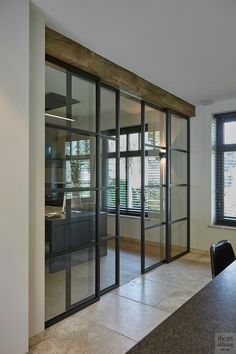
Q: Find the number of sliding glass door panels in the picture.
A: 4